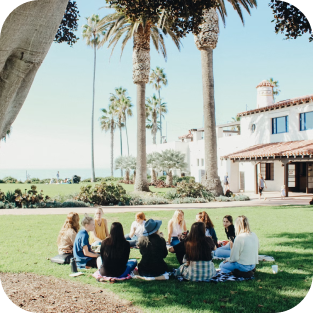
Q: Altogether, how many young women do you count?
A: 11